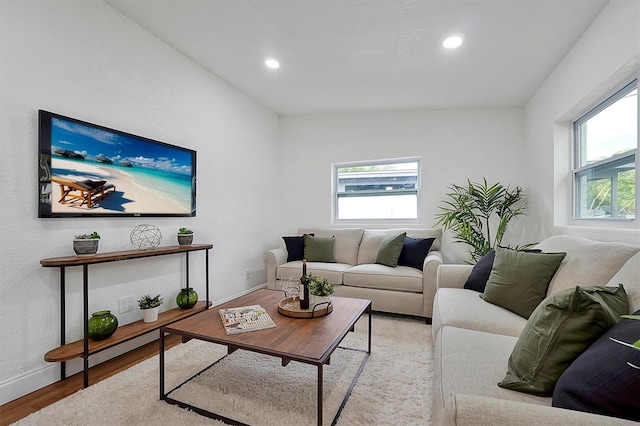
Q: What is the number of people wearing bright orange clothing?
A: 0